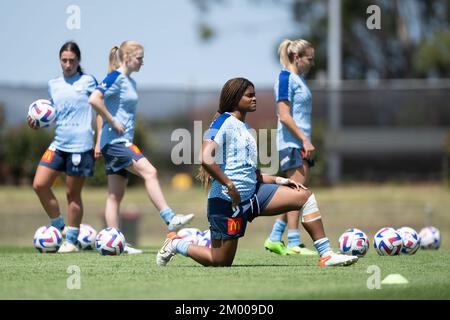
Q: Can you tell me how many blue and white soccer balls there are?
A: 10